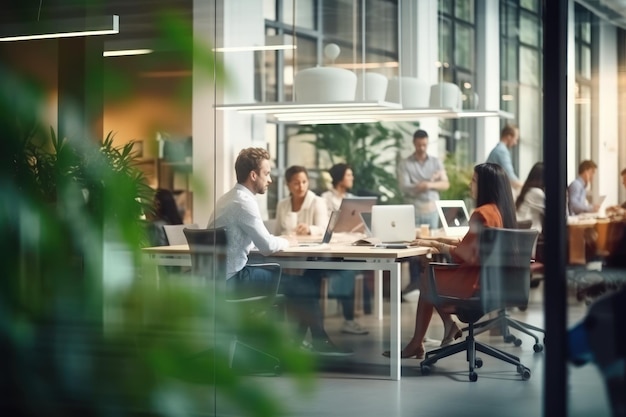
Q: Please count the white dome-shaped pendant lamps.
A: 4